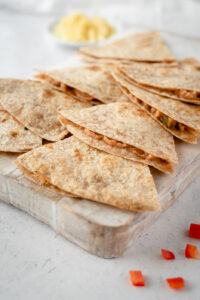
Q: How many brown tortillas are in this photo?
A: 8